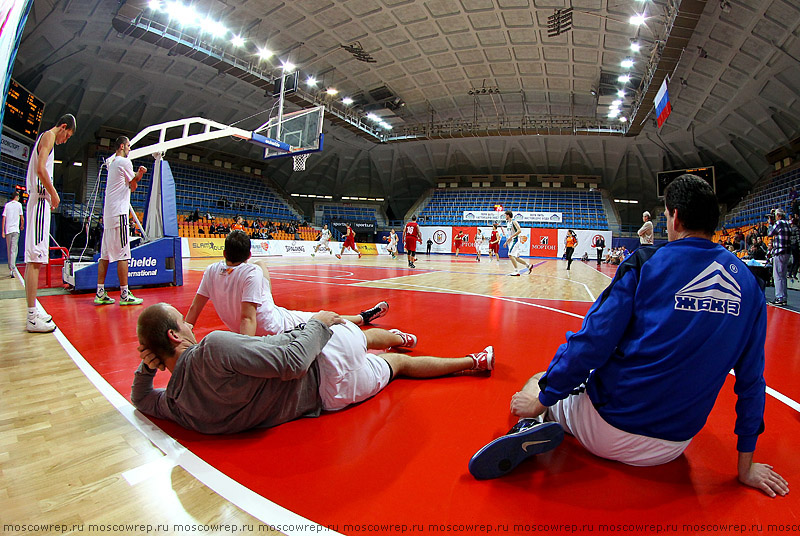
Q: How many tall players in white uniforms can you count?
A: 2